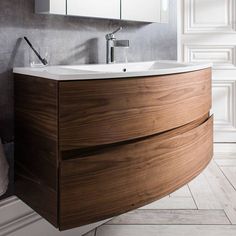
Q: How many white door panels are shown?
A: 3